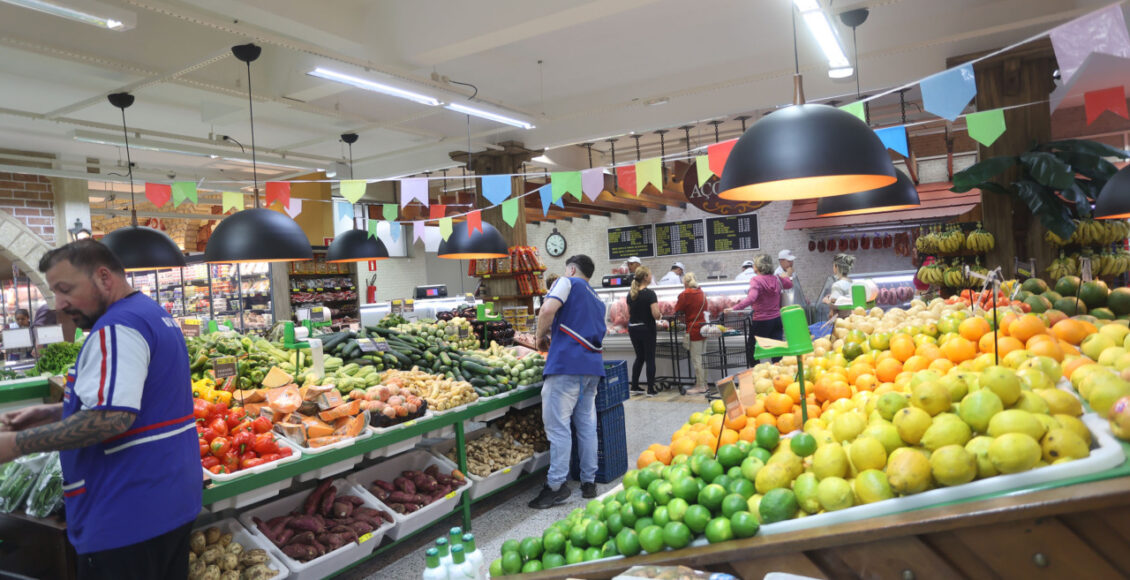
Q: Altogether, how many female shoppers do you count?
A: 4